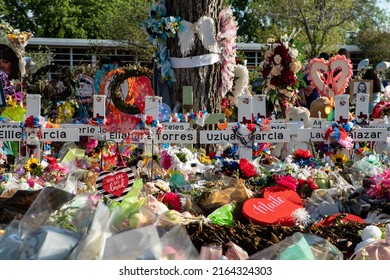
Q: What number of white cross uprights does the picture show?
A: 7